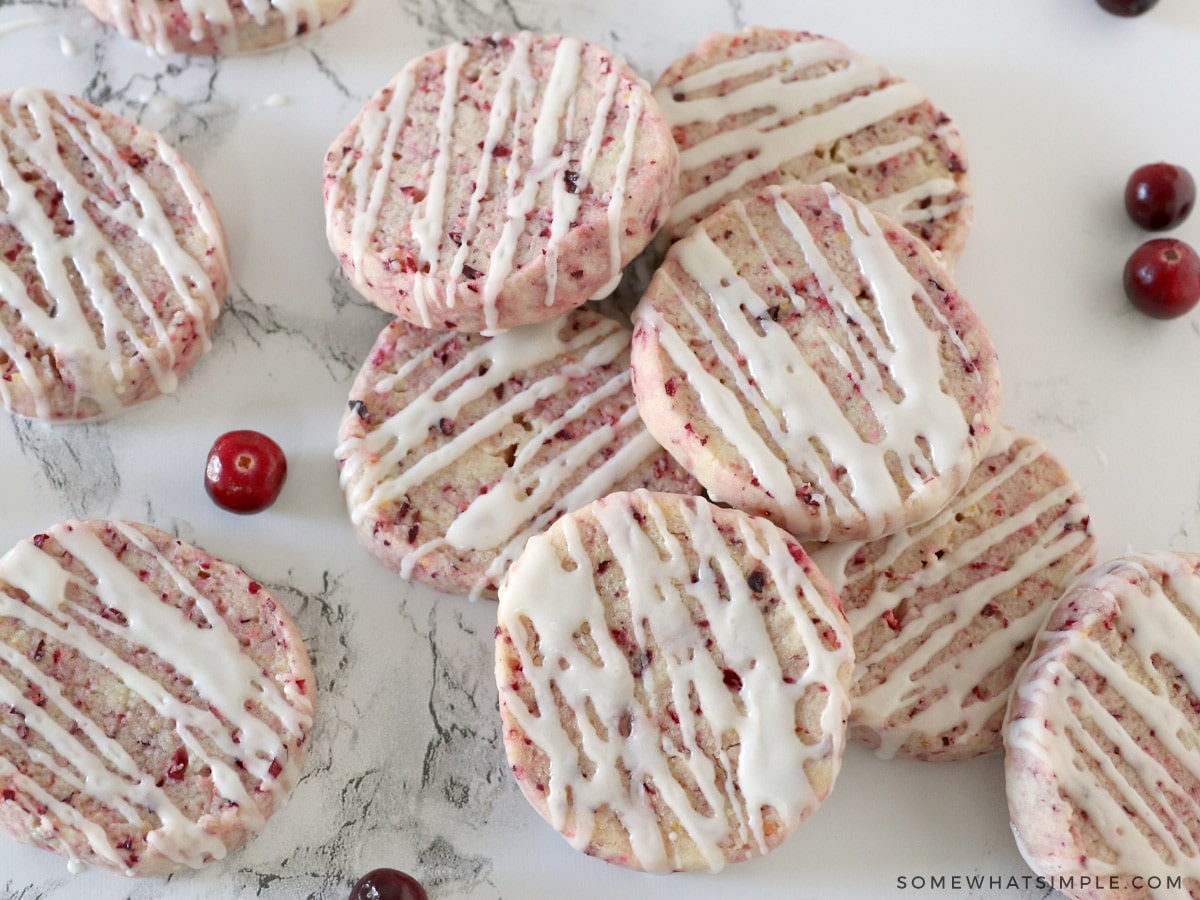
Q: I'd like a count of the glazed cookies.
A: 10